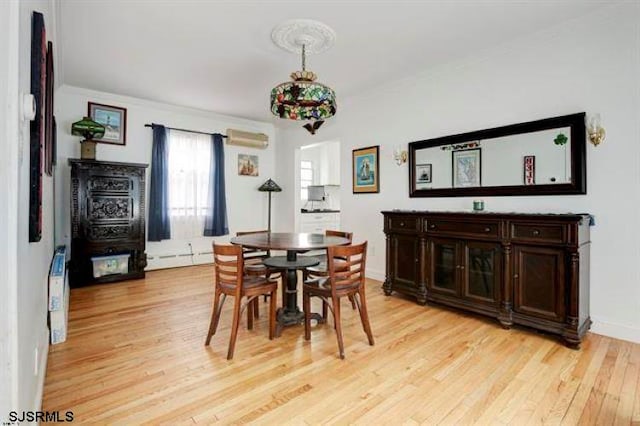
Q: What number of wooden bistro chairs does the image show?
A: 4